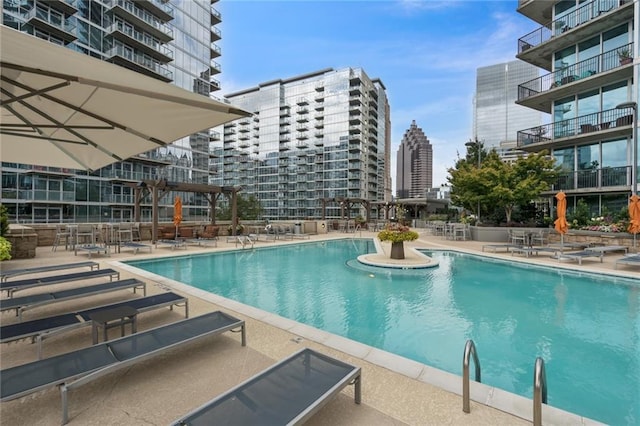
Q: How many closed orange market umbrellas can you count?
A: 3